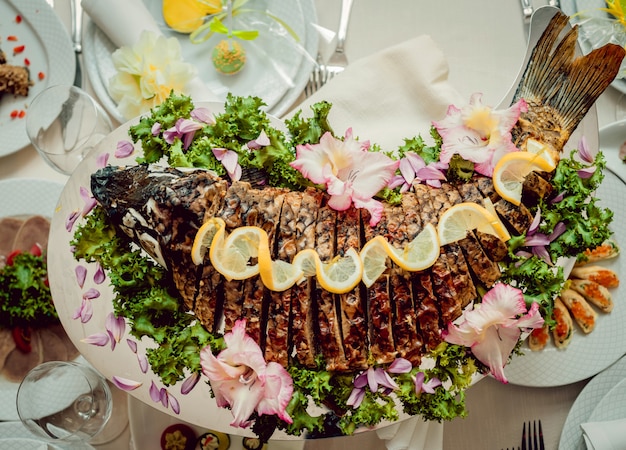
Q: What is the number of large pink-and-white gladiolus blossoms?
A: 4